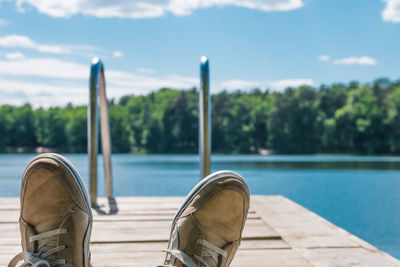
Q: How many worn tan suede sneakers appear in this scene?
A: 2